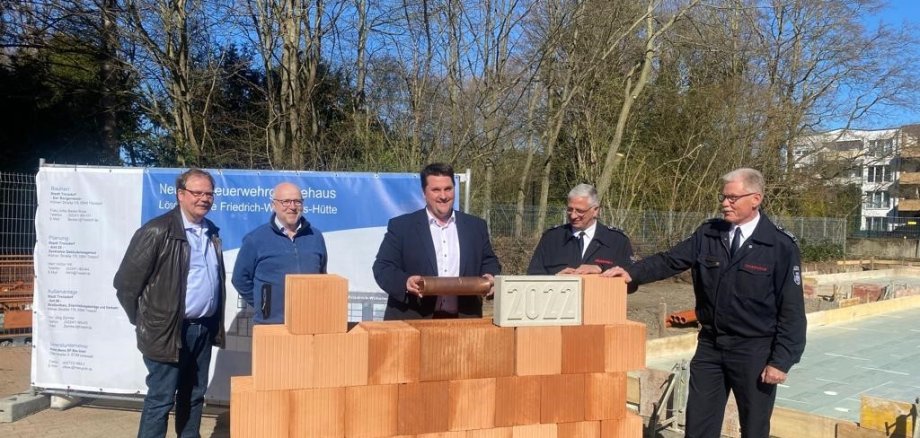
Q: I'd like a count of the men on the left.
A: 2